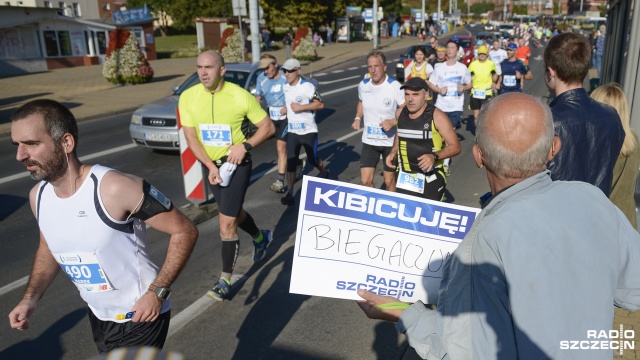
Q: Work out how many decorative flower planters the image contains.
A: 3